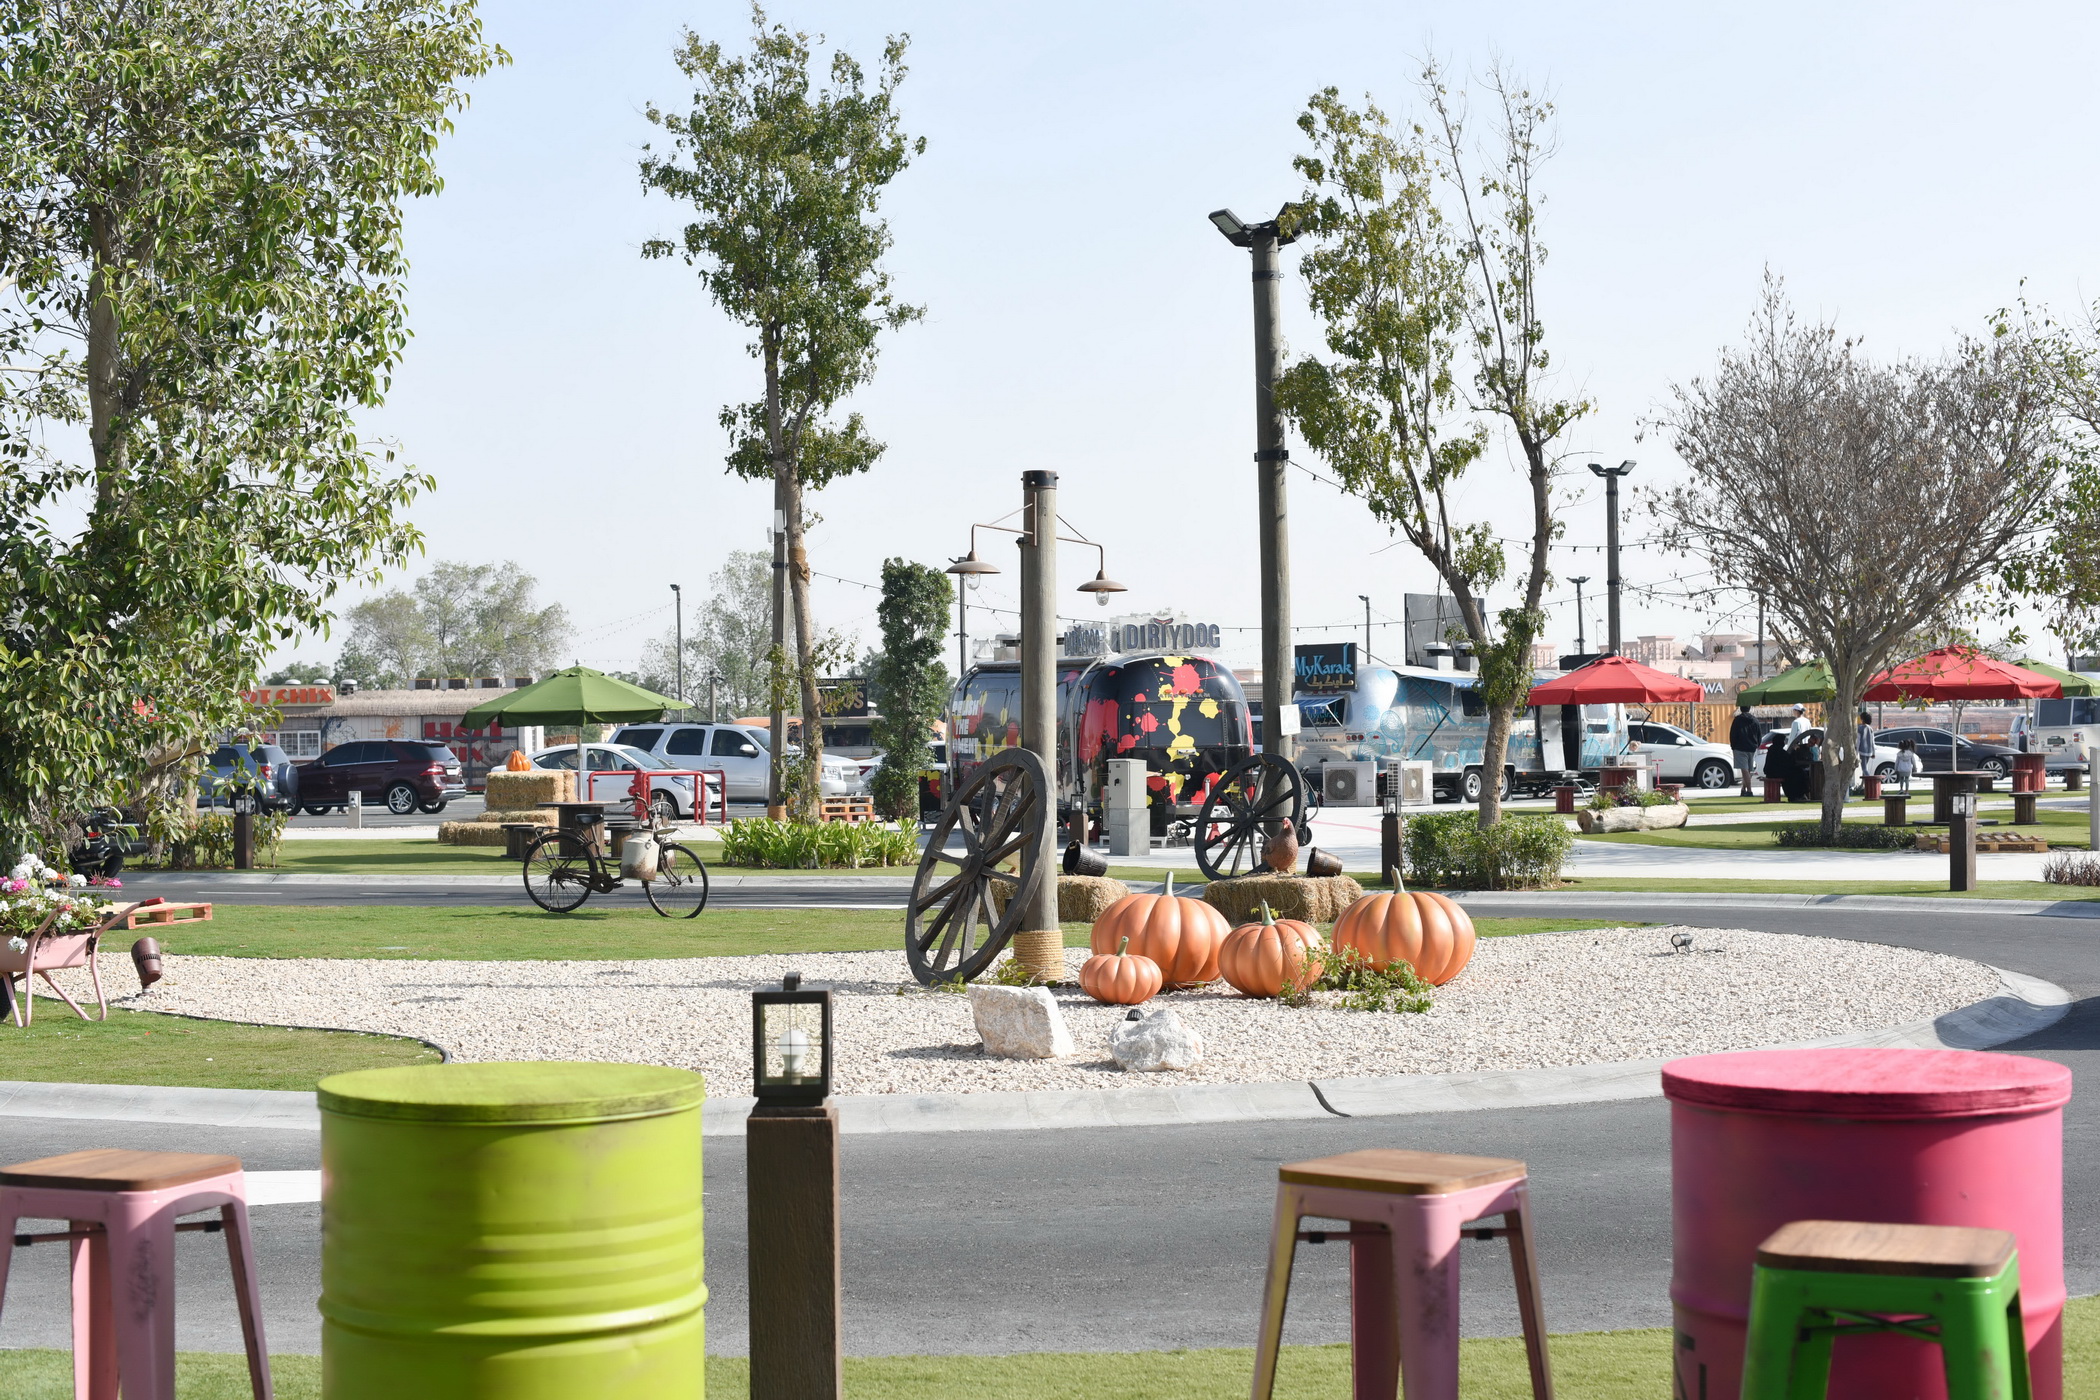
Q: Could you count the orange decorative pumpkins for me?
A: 5